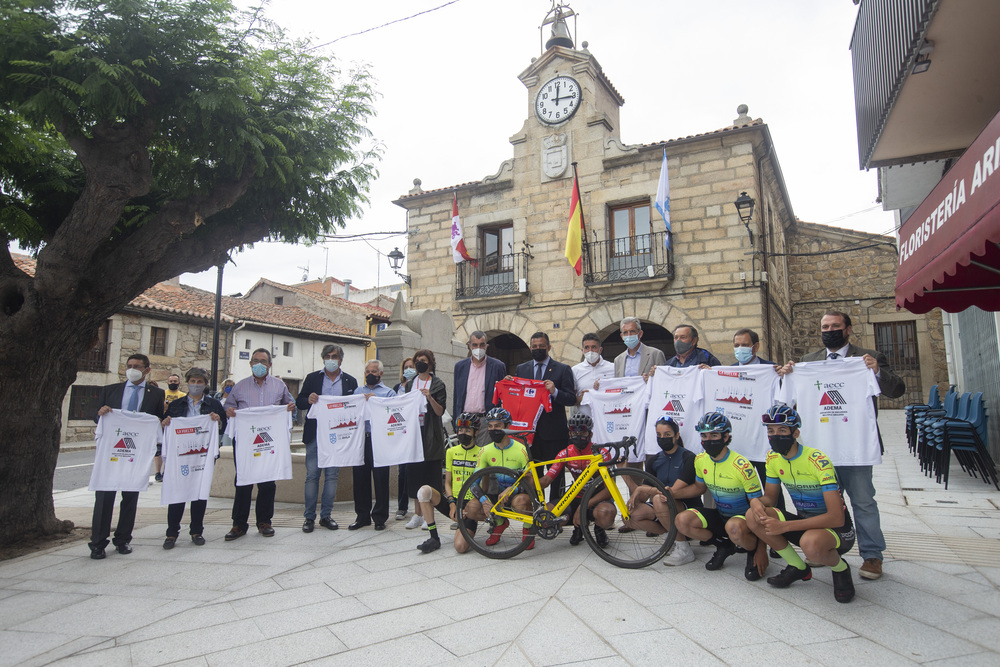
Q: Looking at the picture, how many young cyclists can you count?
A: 6